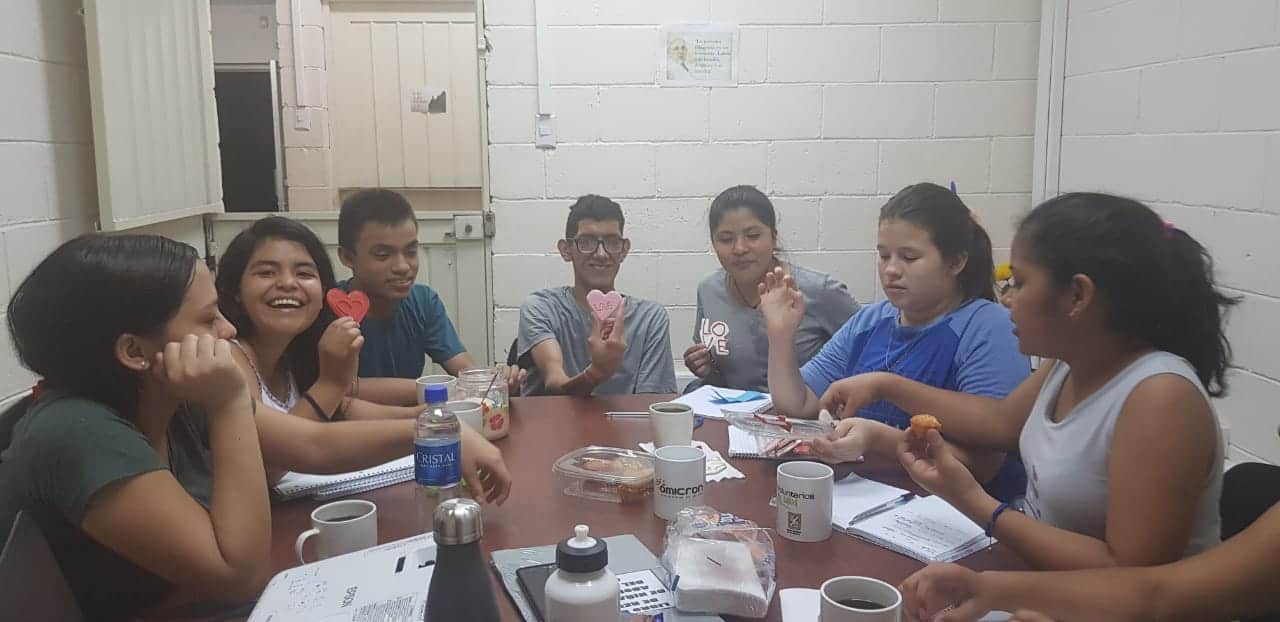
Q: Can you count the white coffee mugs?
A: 7